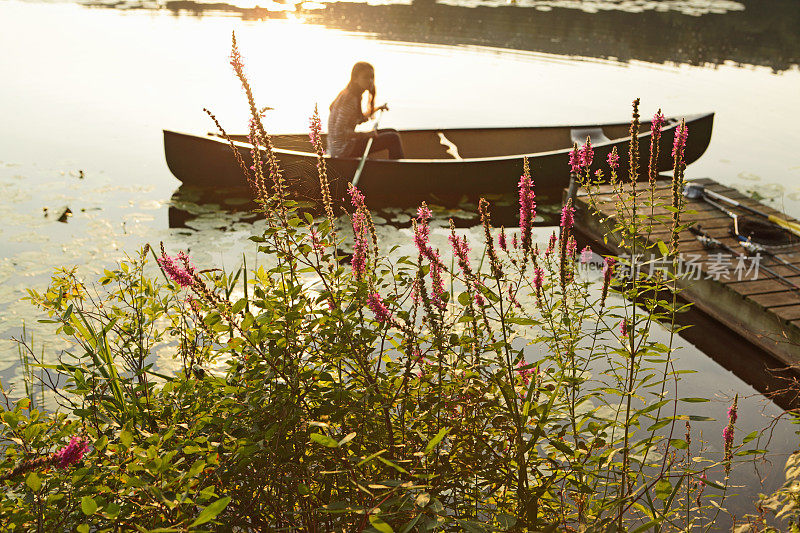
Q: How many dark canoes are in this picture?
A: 1